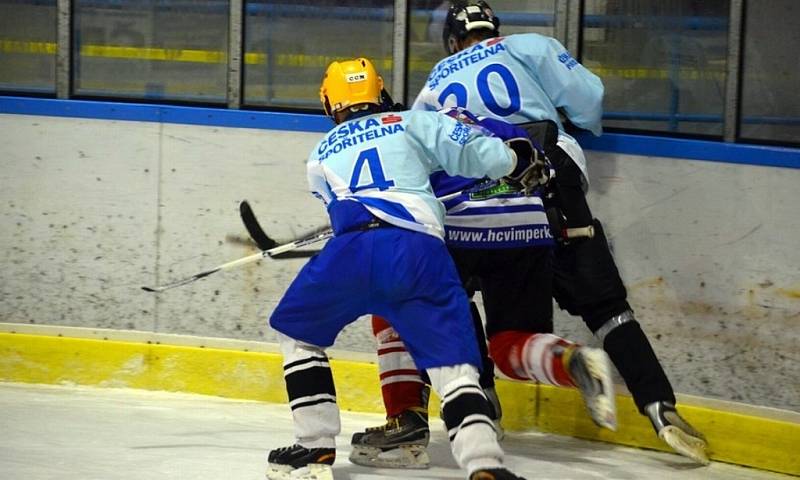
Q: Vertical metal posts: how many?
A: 5